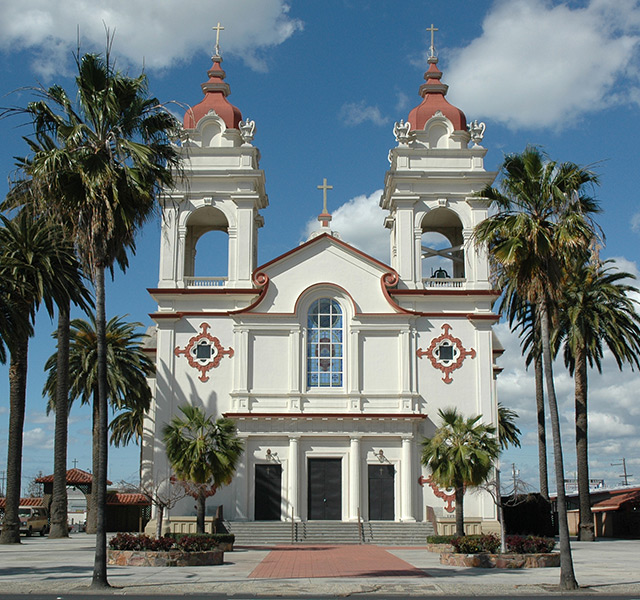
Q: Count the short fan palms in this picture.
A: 2